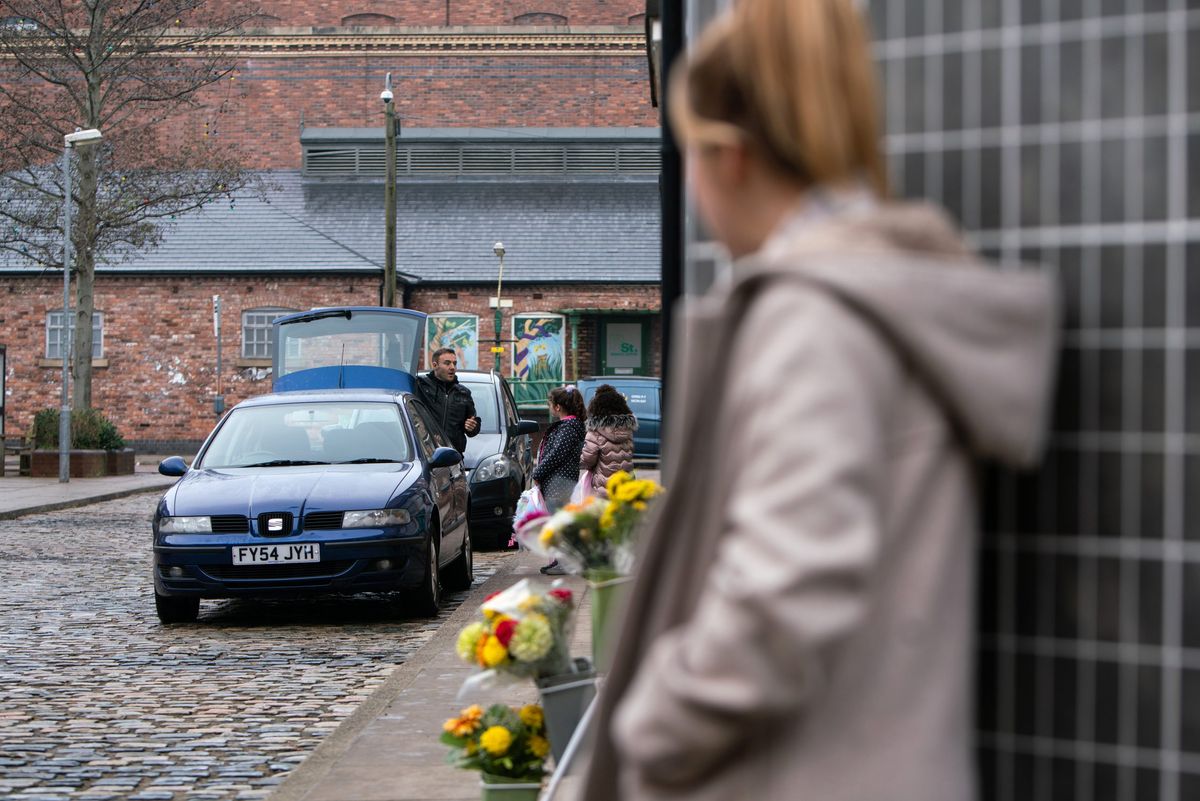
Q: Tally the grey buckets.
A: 1